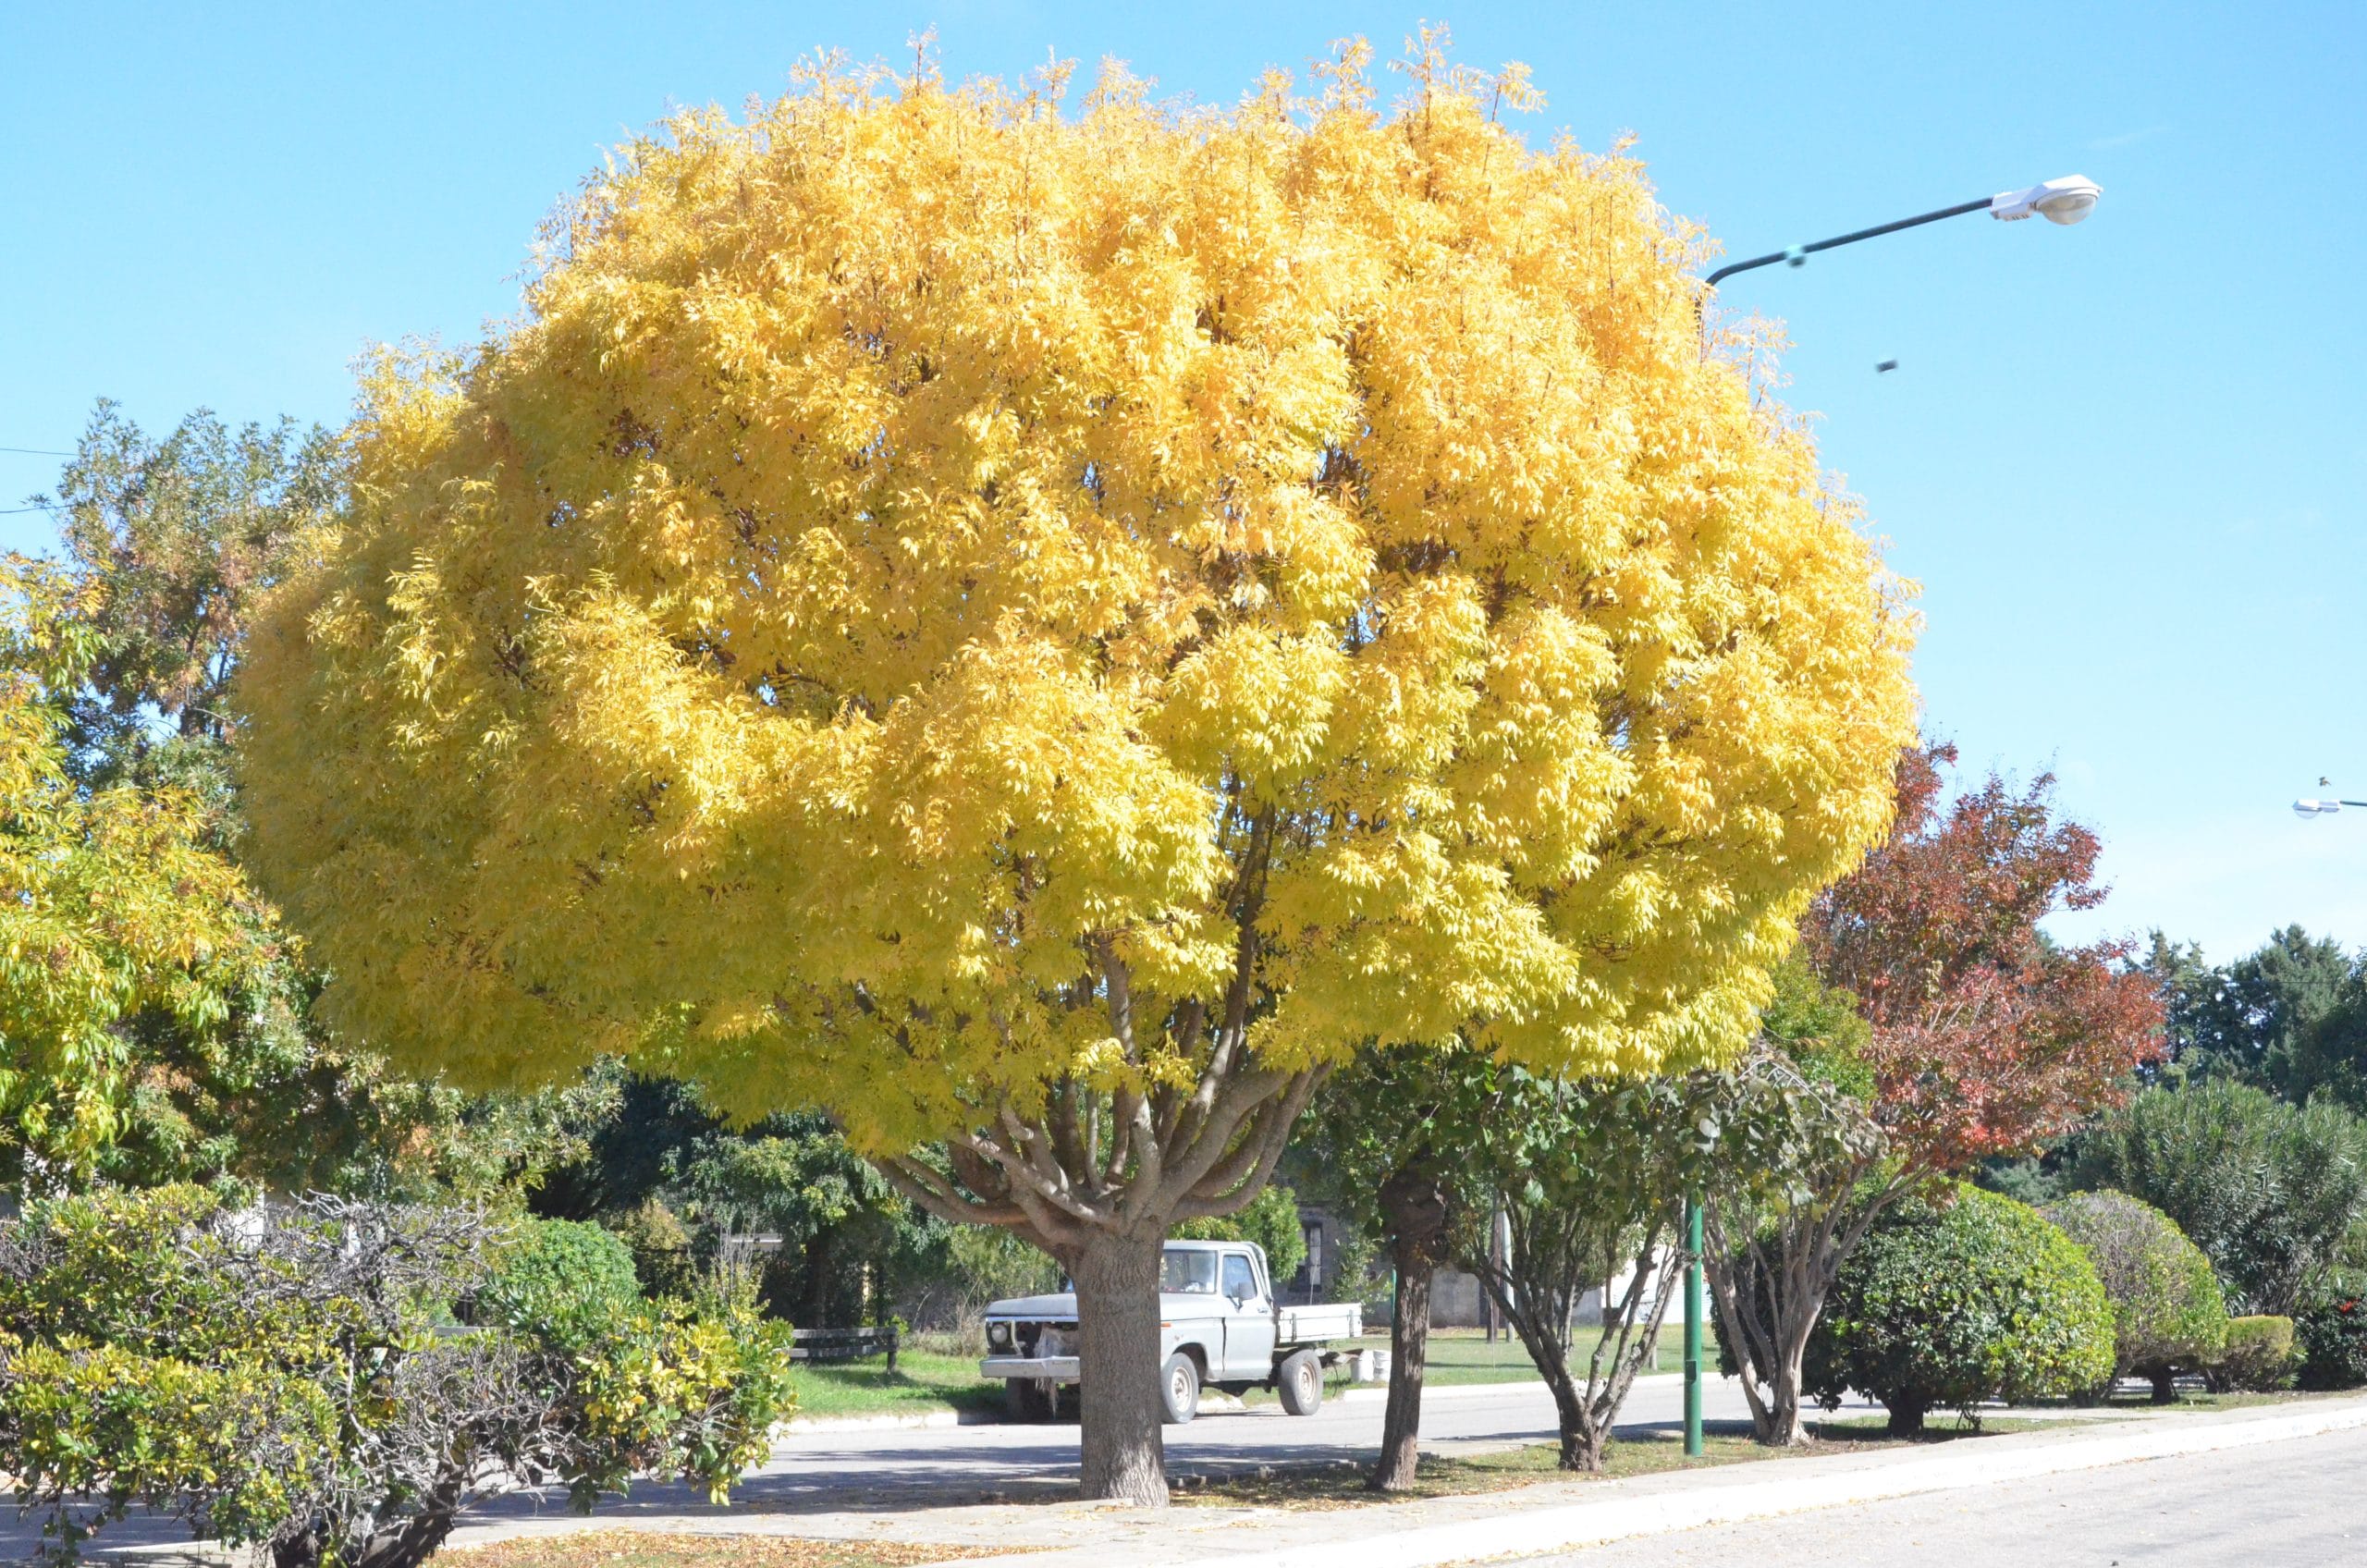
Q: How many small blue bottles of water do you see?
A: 0